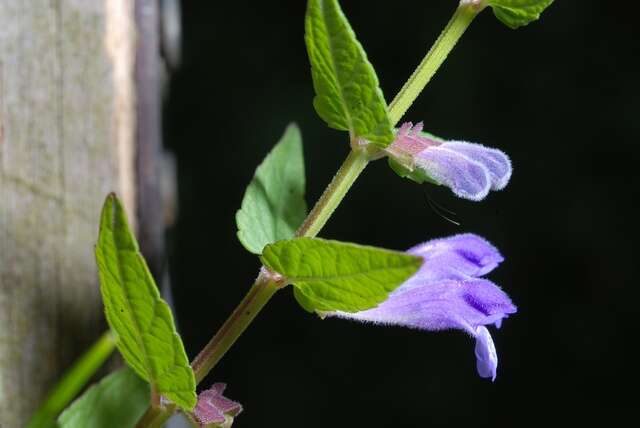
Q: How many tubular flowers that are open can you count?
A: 2